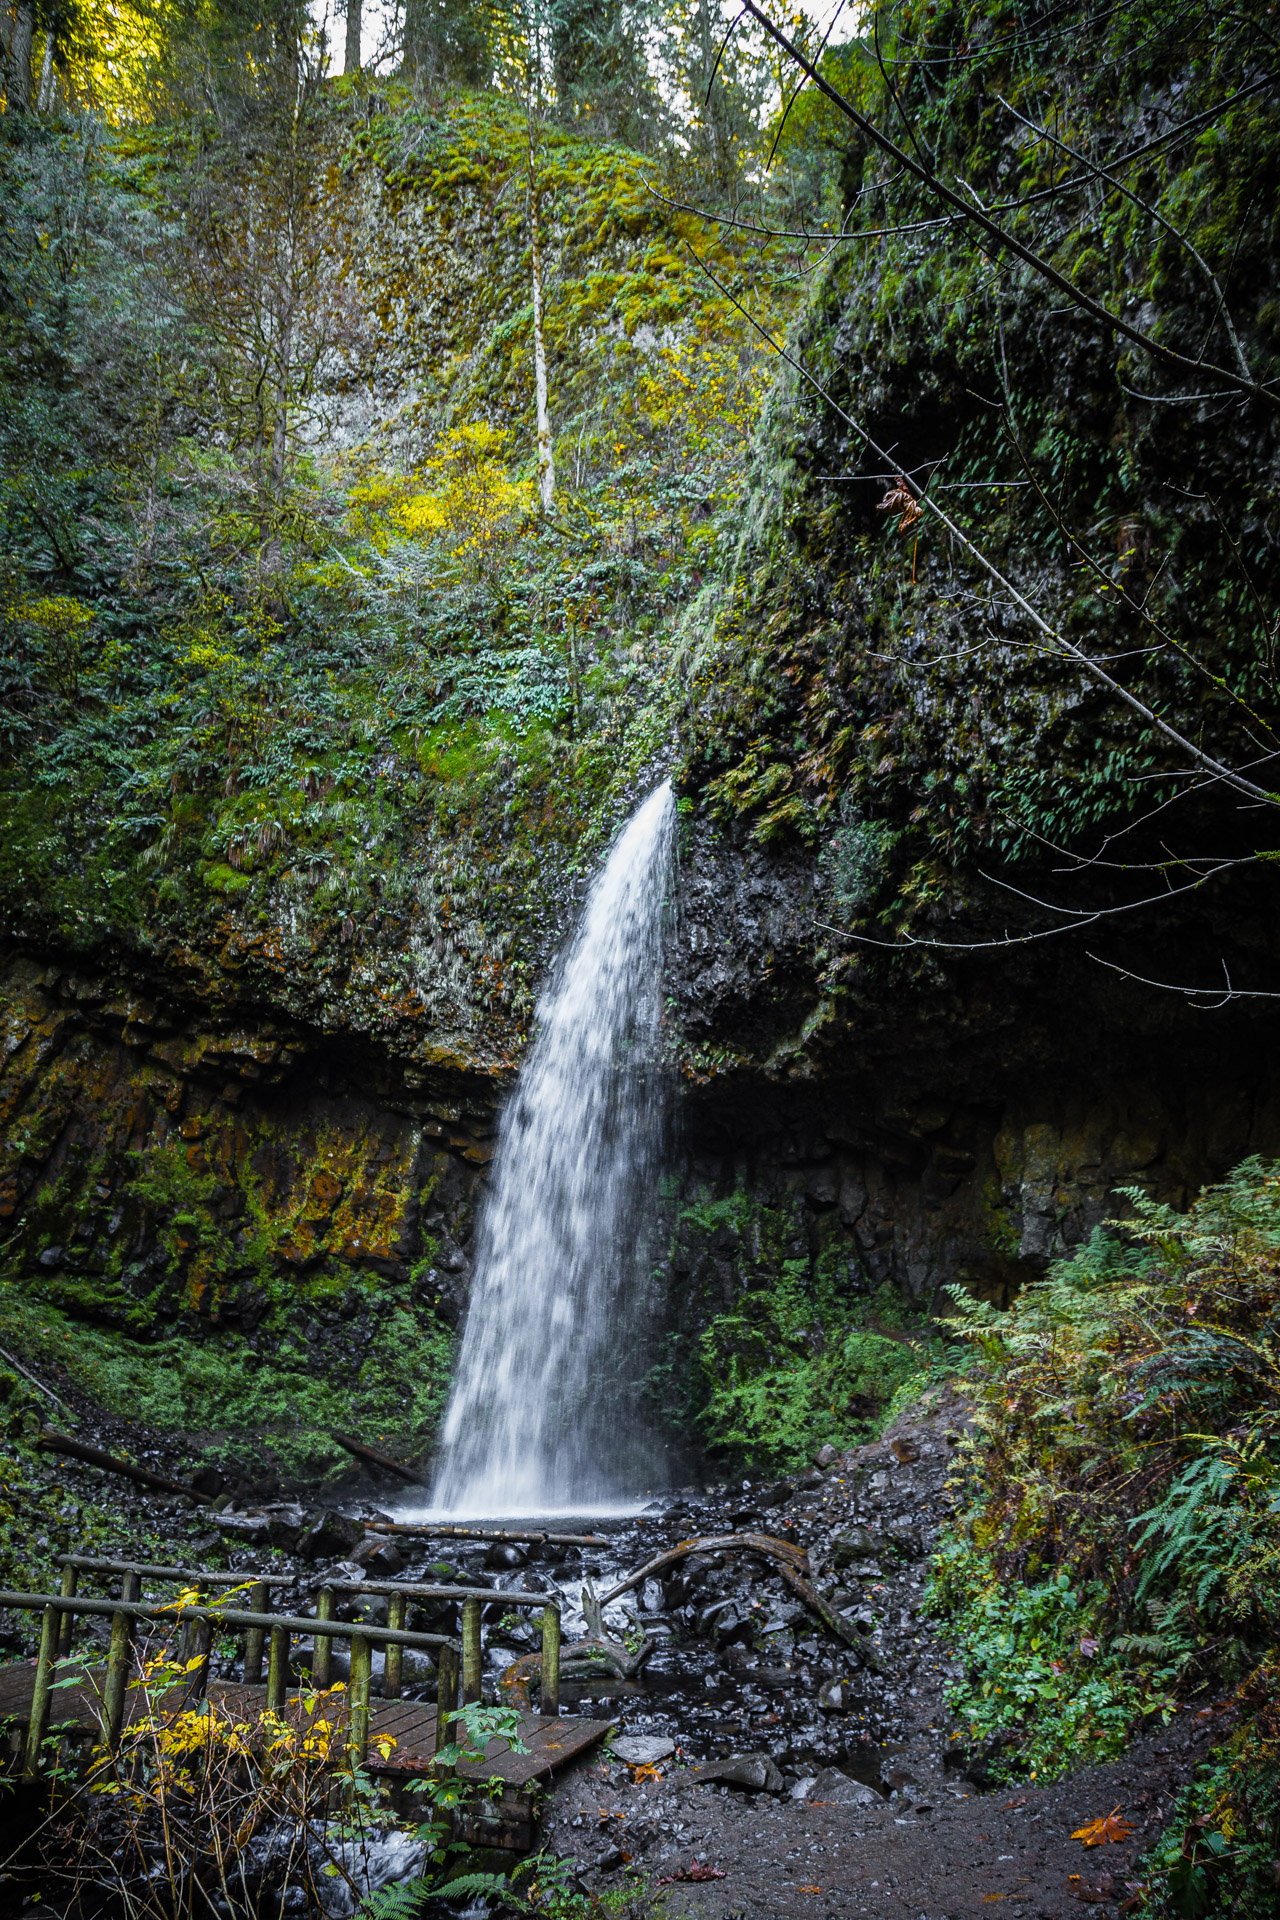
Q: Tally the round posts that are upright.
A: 14